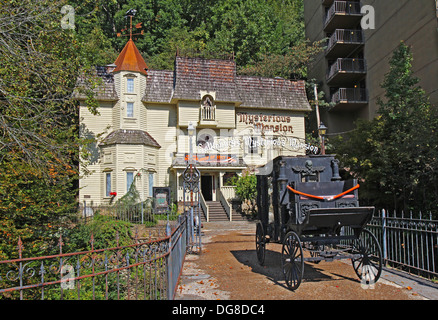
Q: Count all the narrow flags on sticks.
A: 0